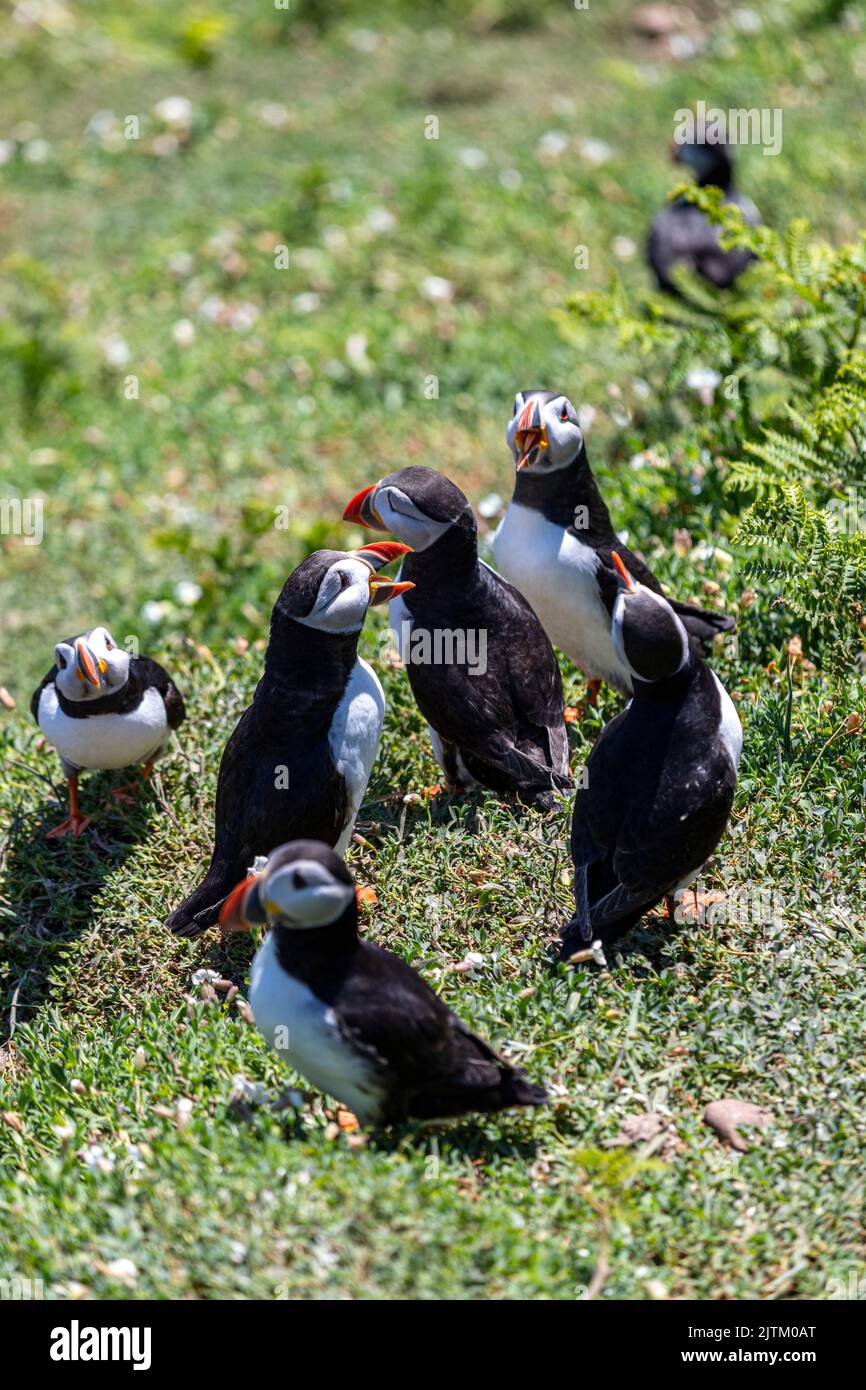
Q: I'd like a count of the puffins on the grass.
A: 7